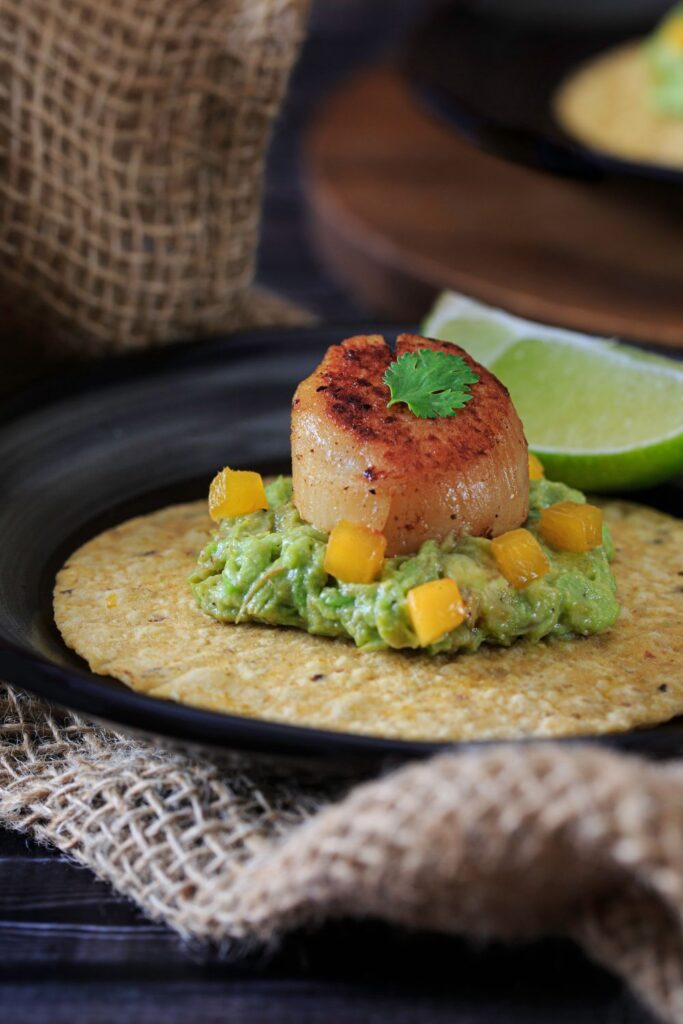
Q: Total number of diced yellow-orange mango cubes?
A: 6